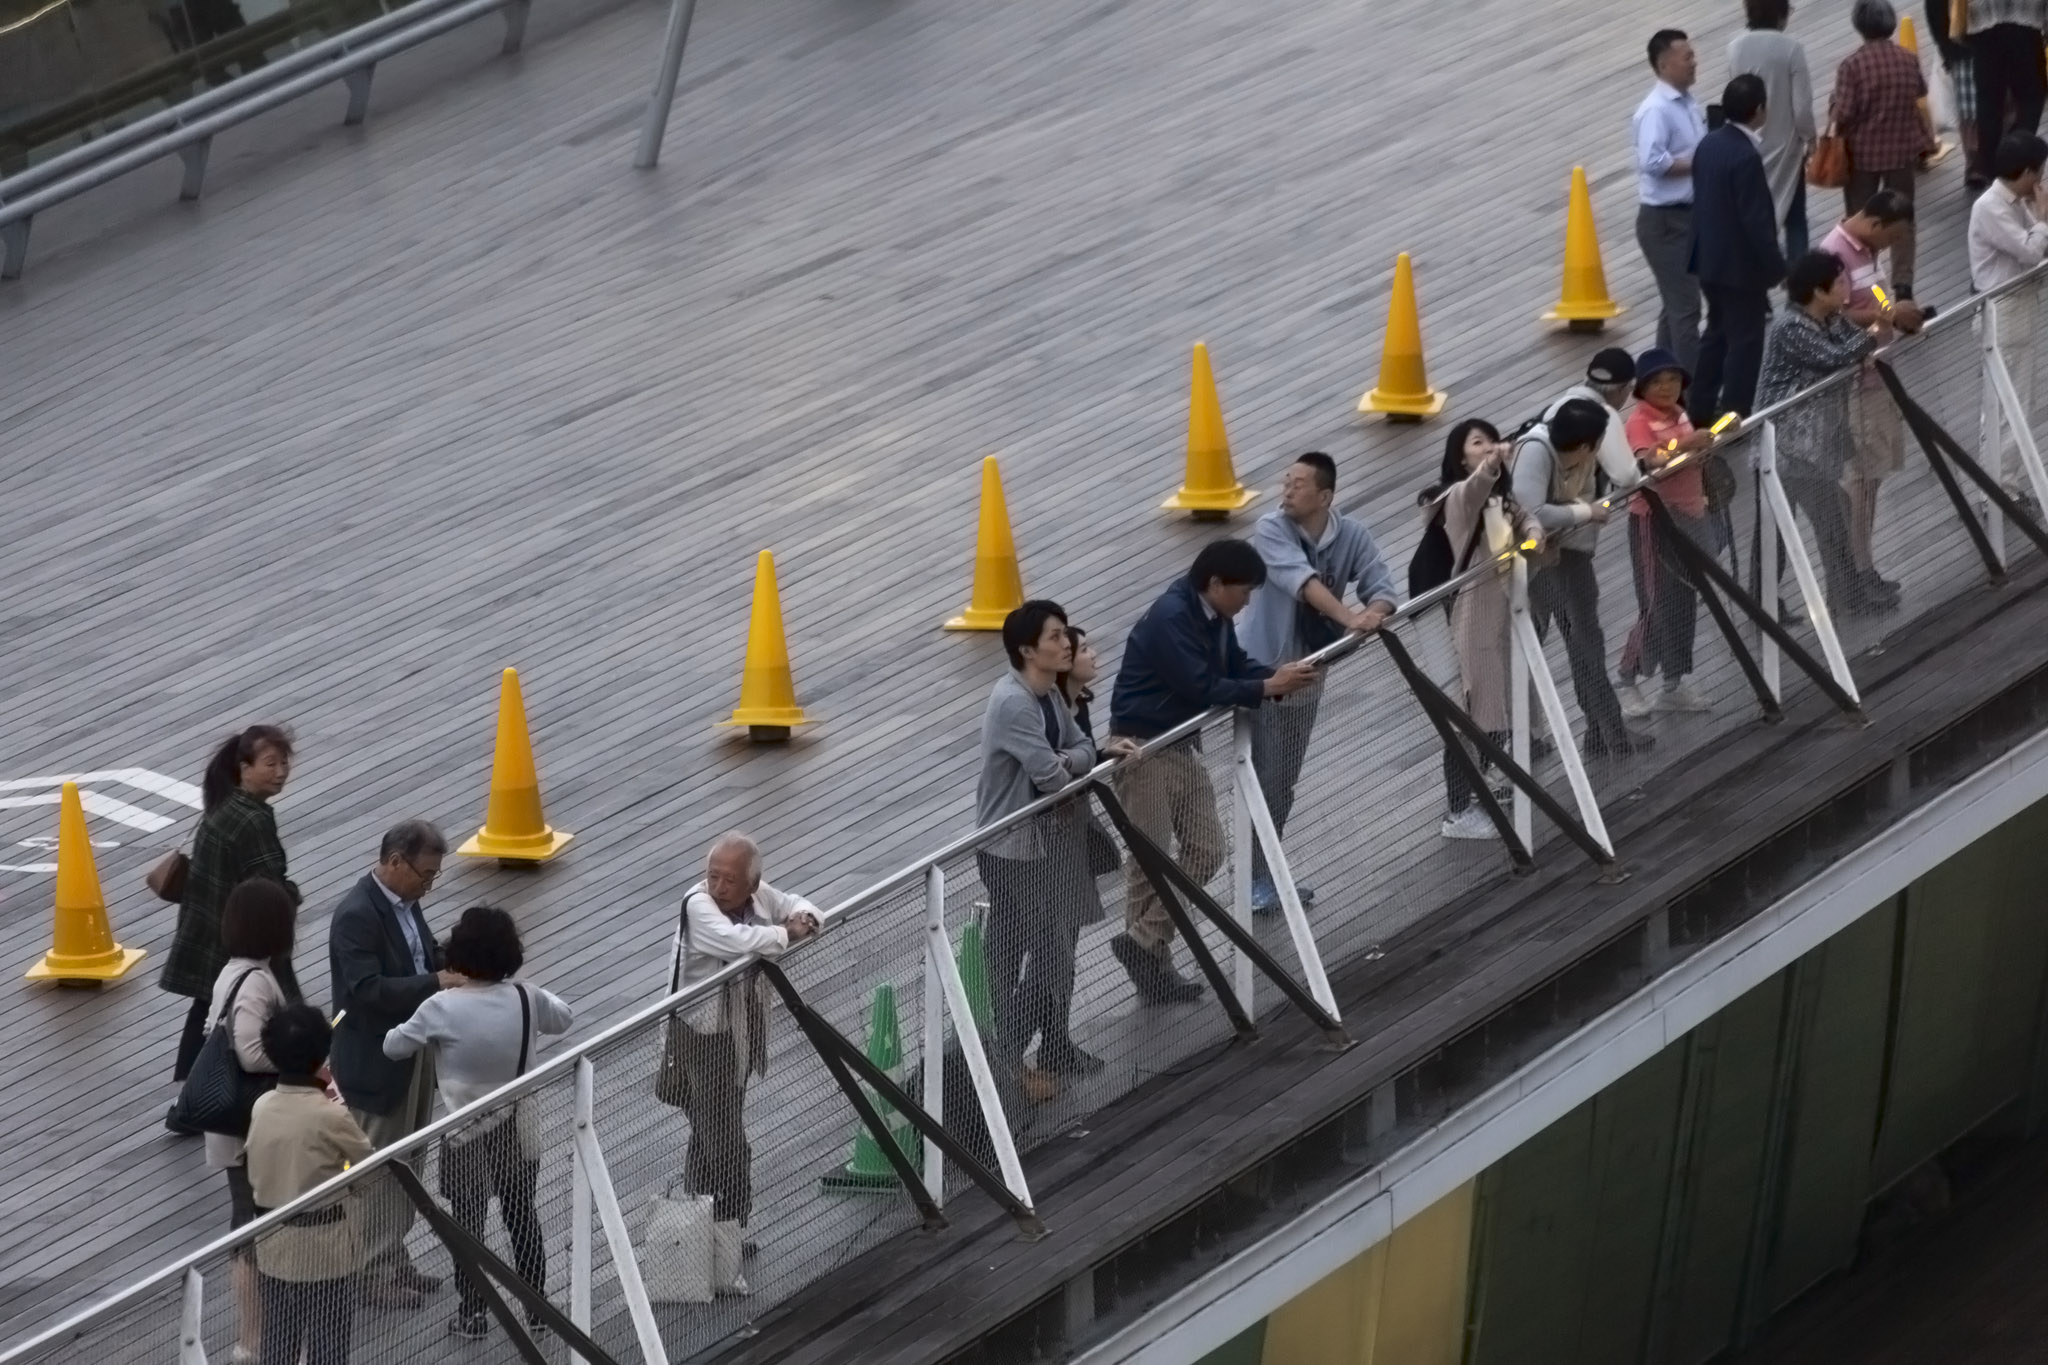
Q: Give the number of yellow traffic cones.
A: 8